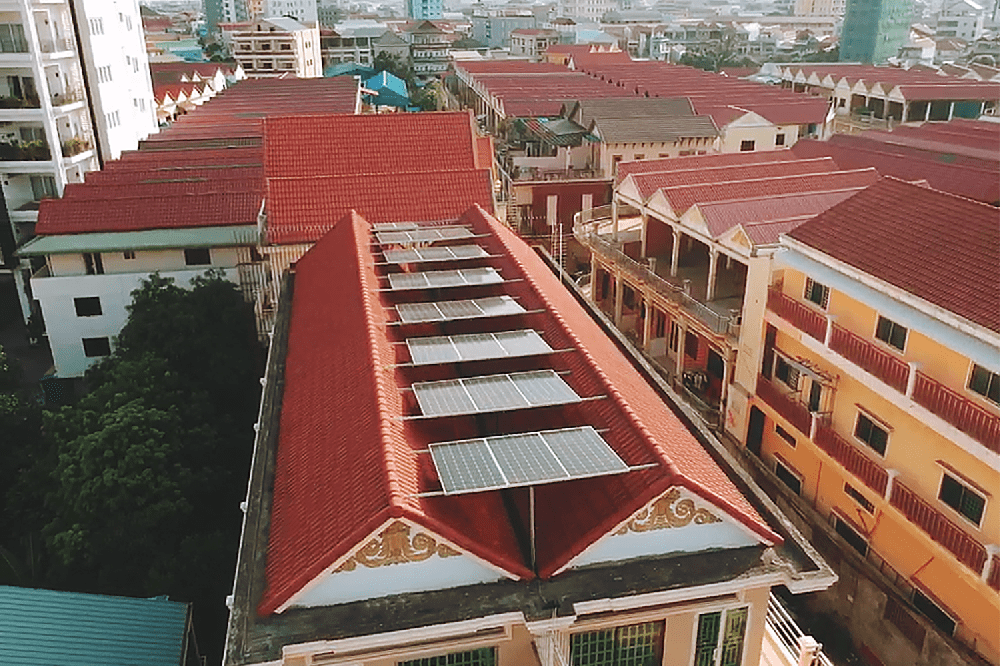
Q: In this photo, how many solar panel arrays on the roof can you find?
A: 8